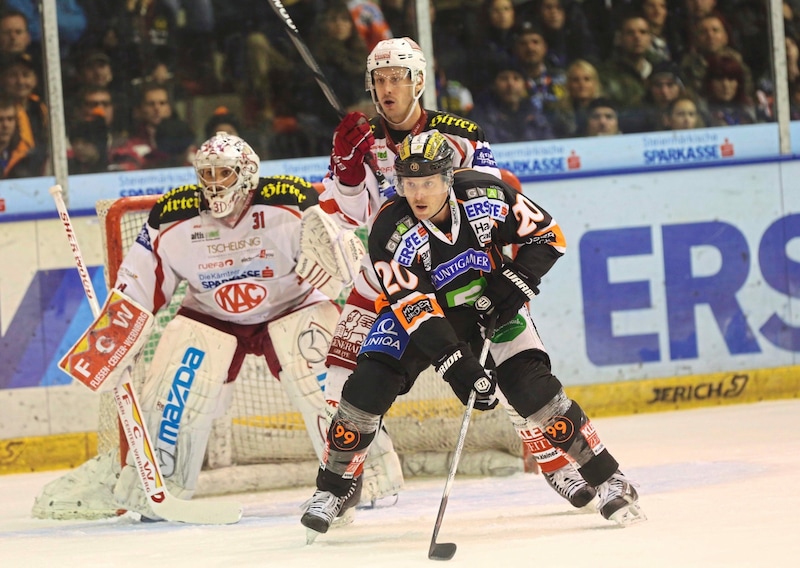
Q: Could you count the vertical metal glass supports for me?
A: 3